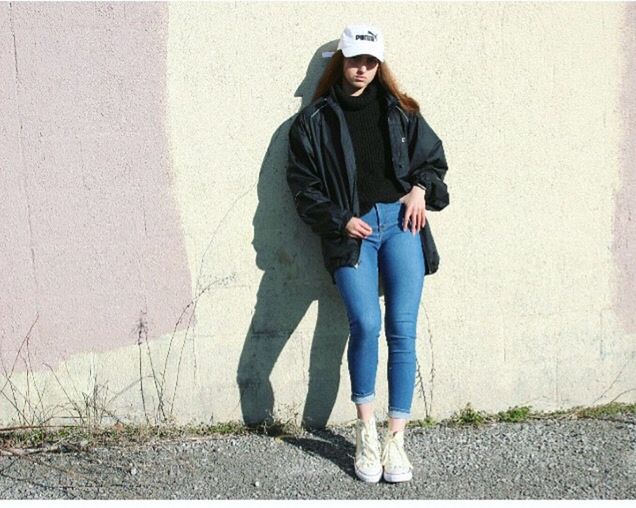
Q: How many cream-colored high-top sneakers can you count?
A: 2